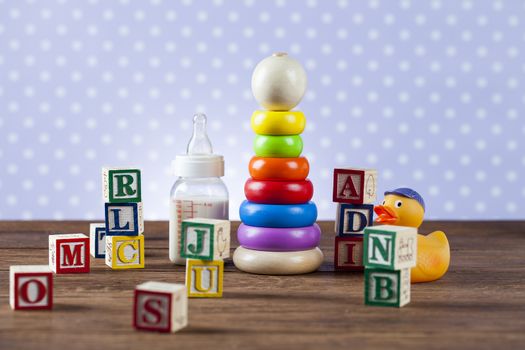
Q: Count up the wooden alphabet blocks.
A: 14